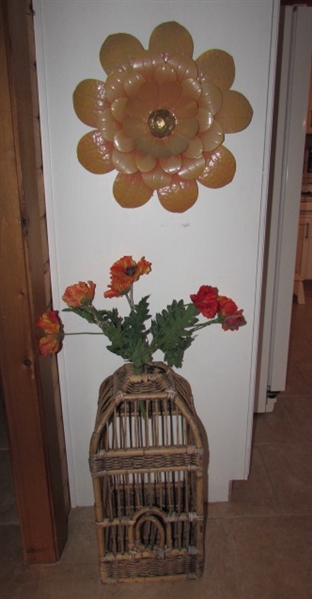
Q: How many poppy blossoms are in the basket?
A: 5